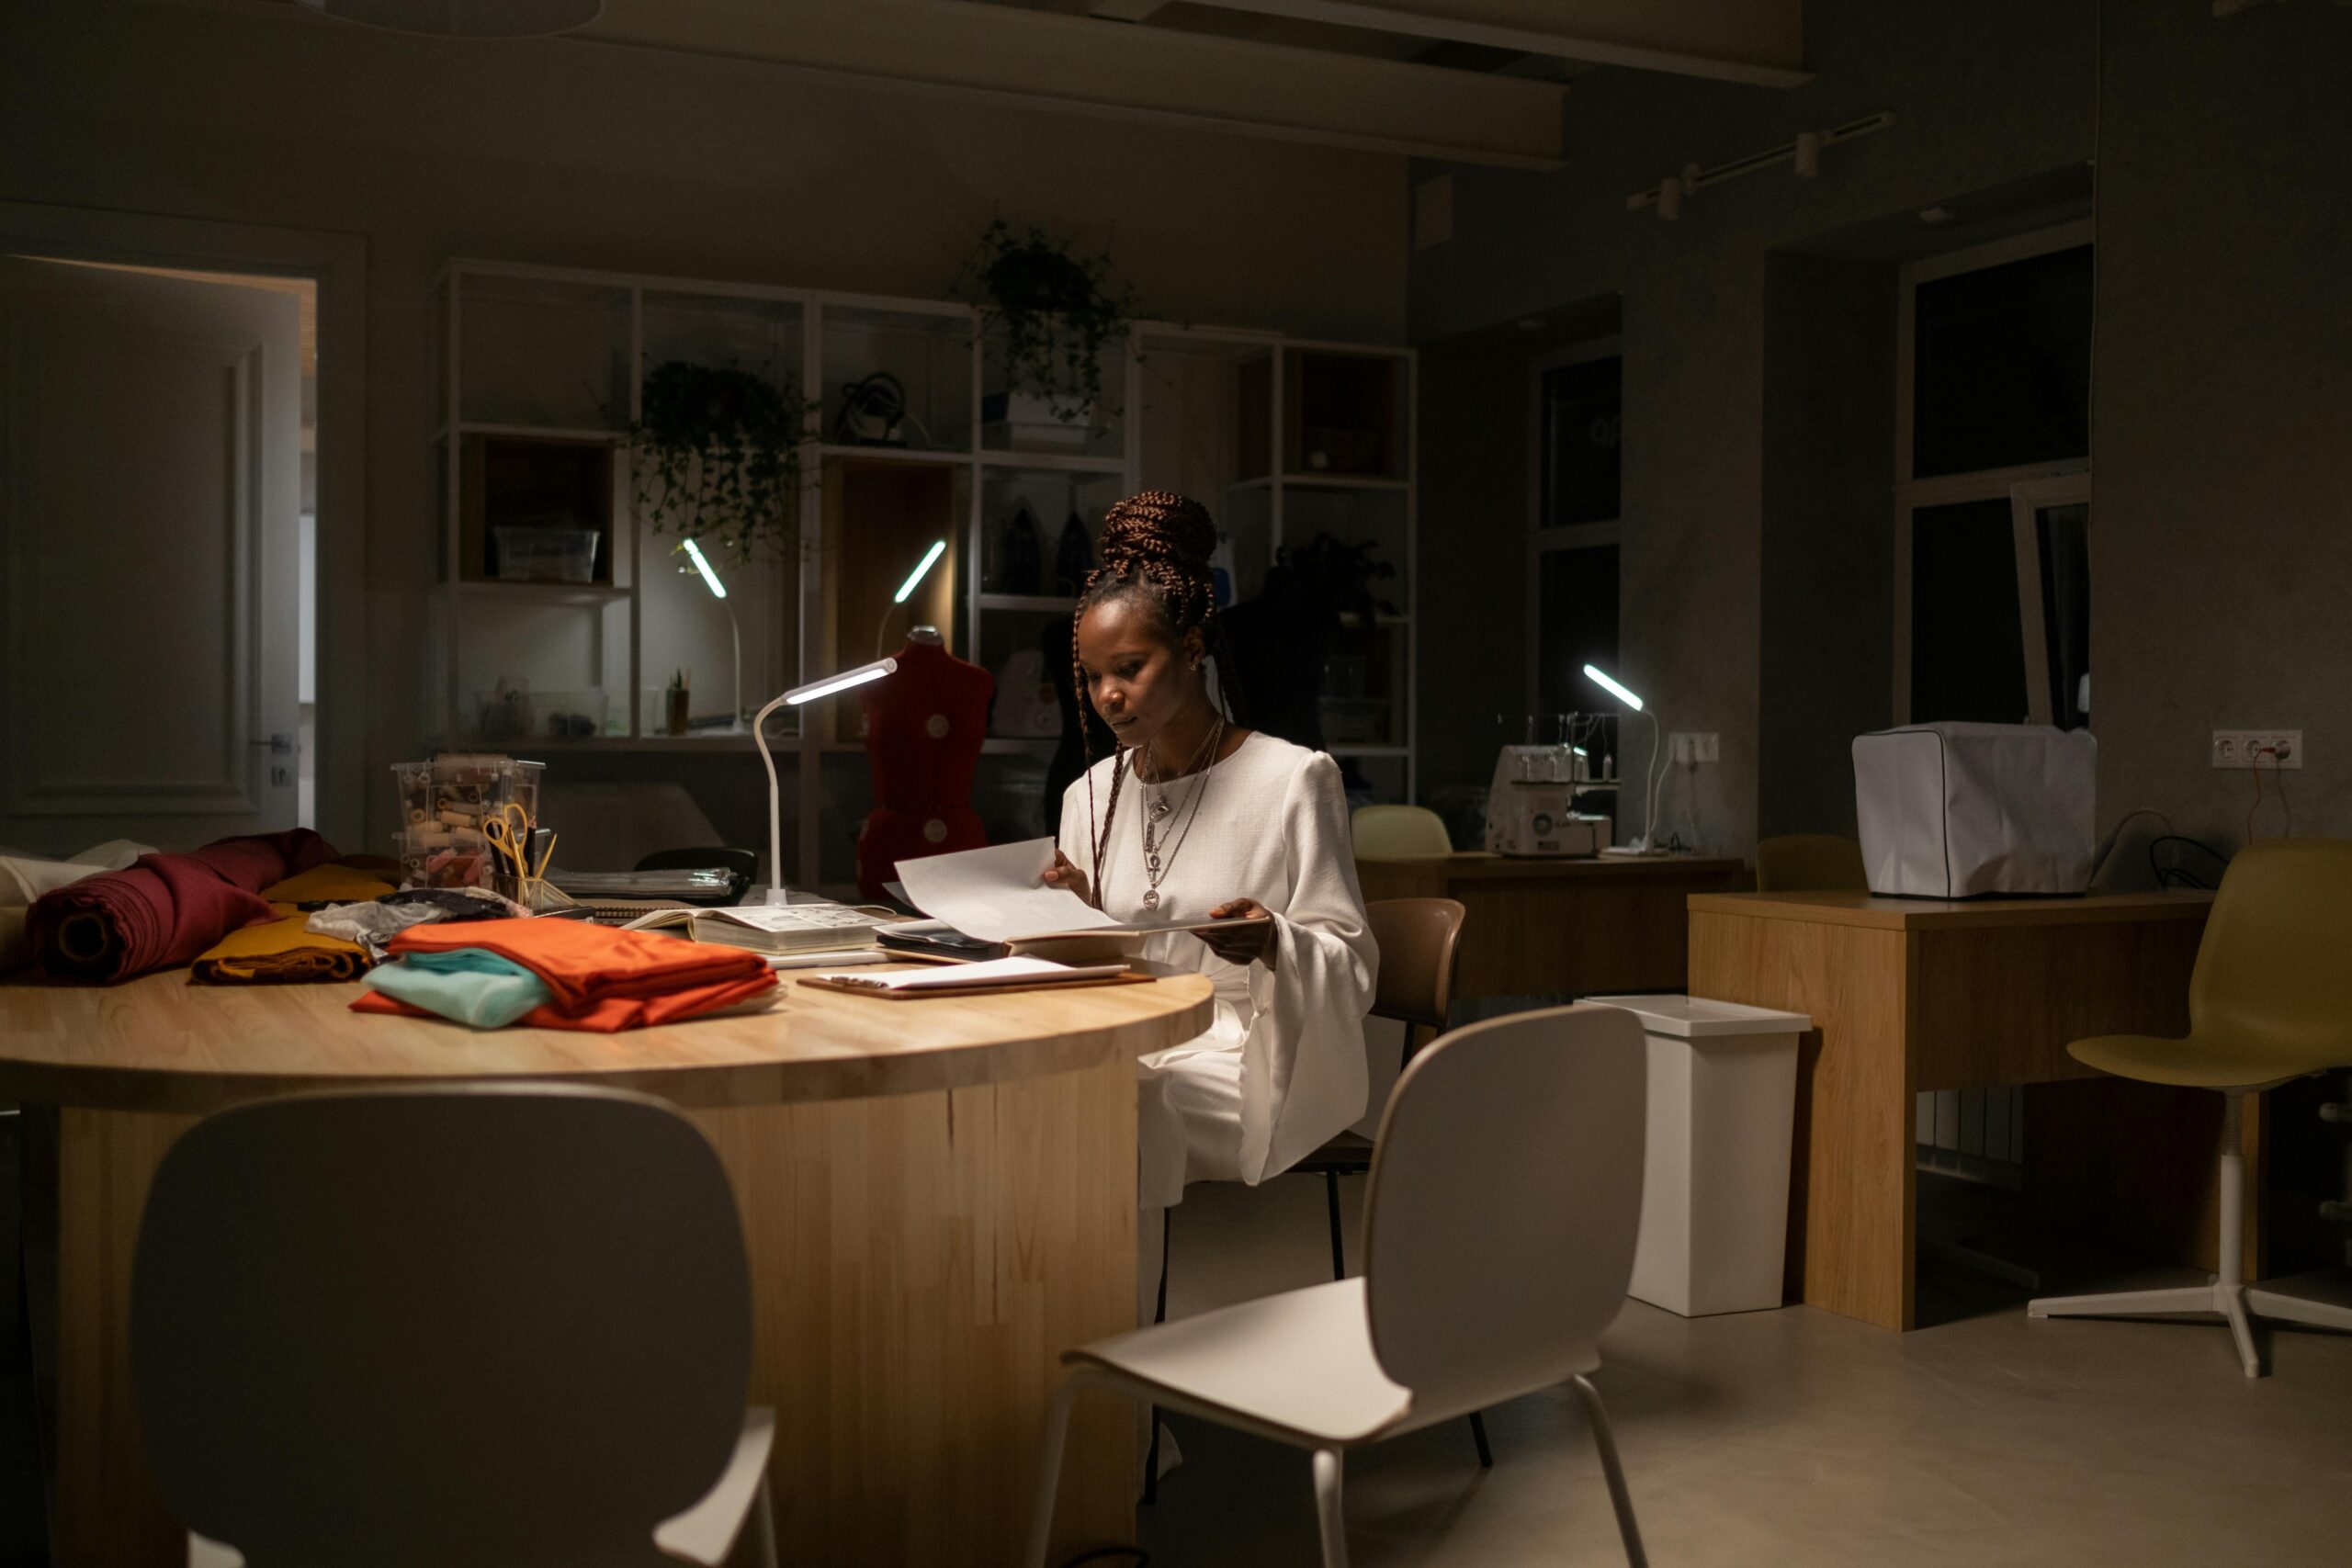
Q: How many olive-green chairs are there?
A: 3